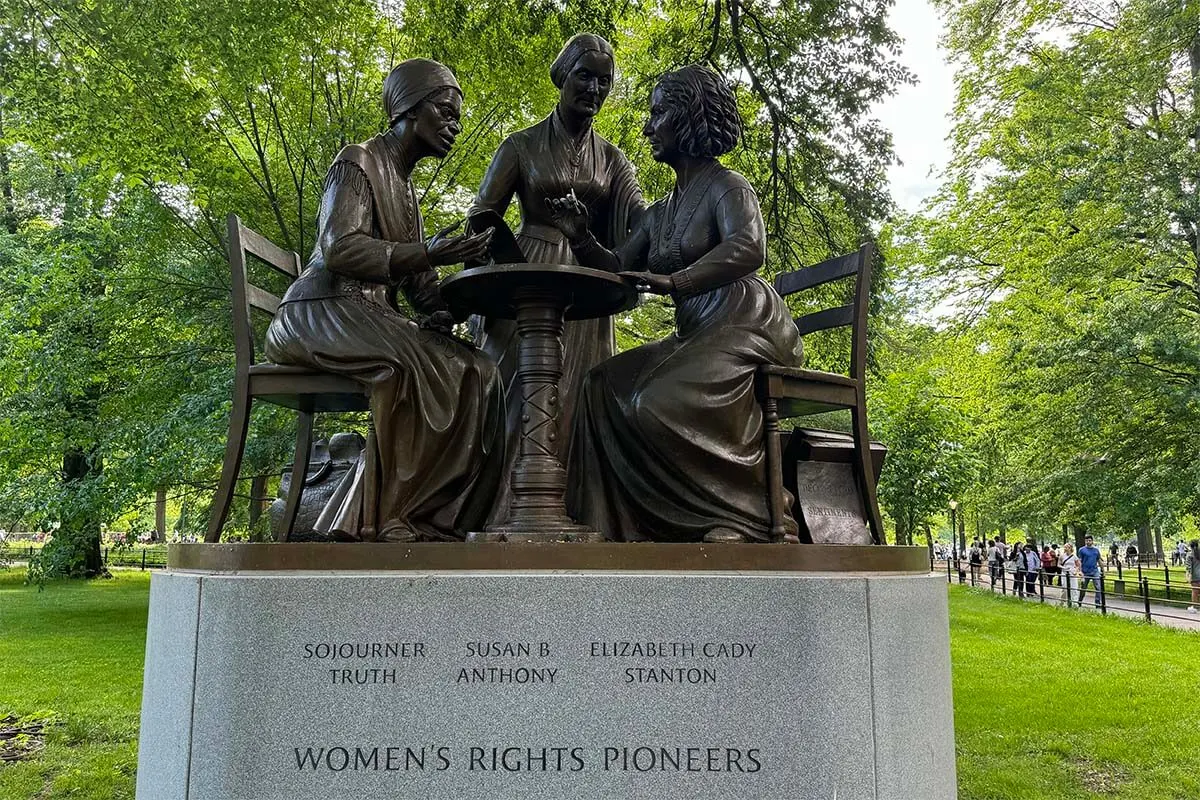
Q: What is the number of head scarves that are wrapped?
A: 1